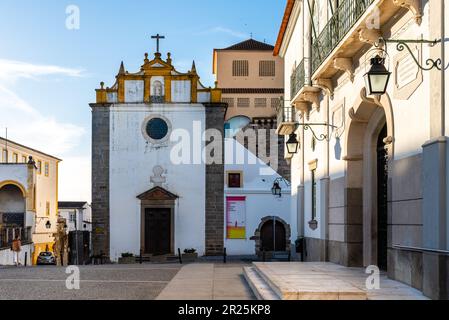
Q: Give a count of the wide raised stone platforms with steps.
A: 1